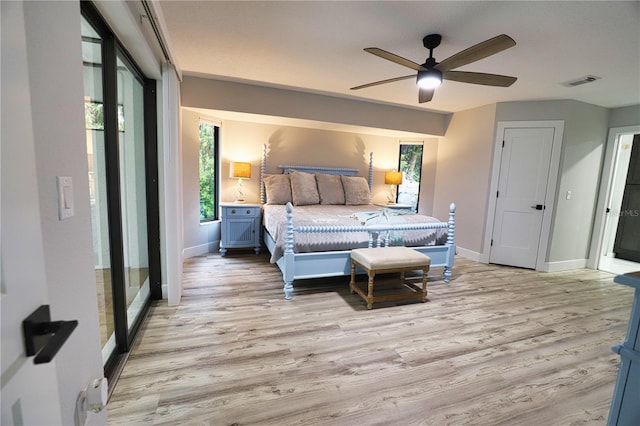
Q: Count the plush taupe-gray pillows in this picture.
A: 4